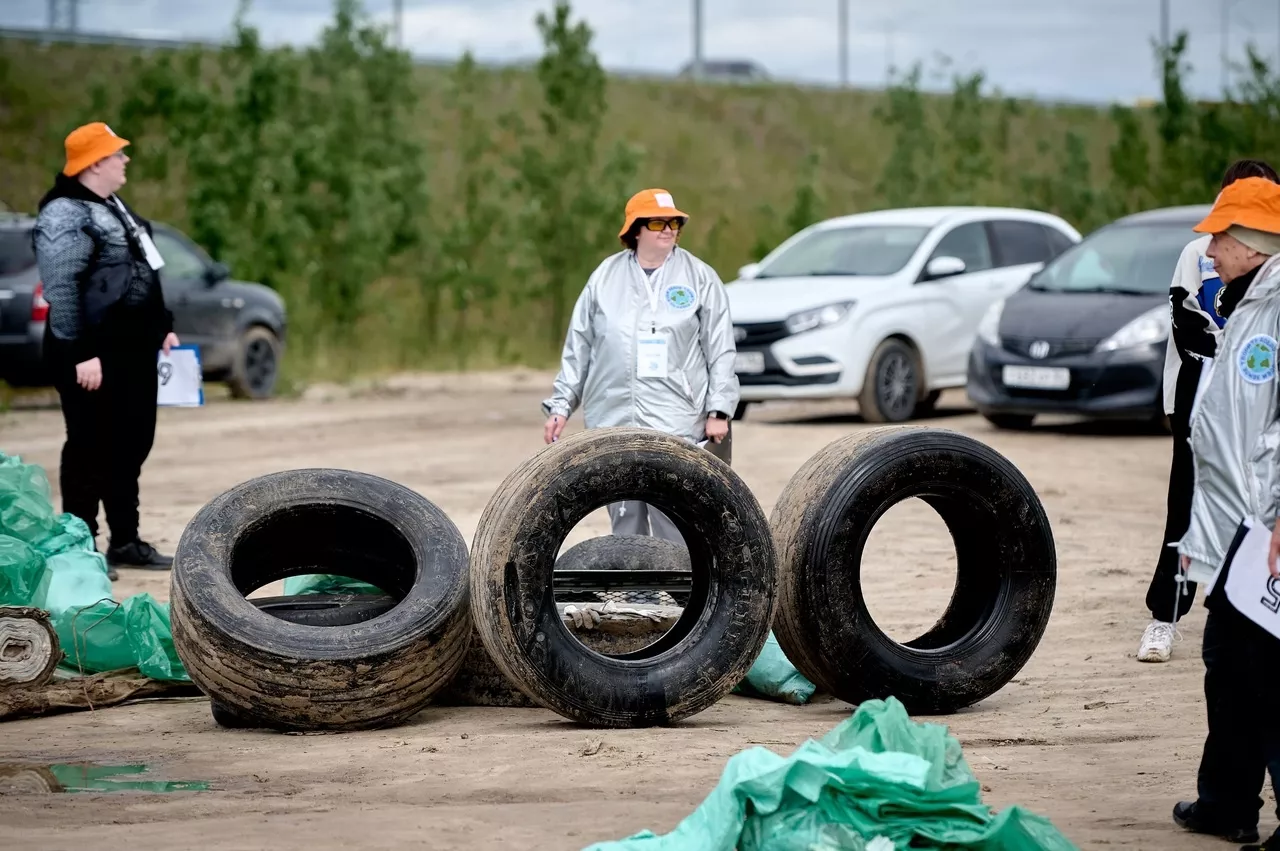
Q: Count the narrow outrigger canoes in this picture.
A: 0